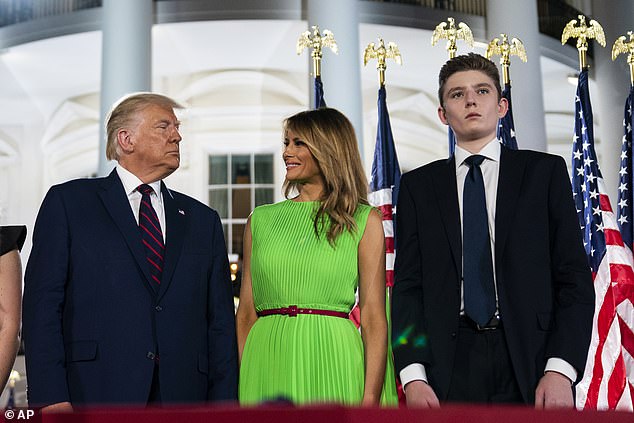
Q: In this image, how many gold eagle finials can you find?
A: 6